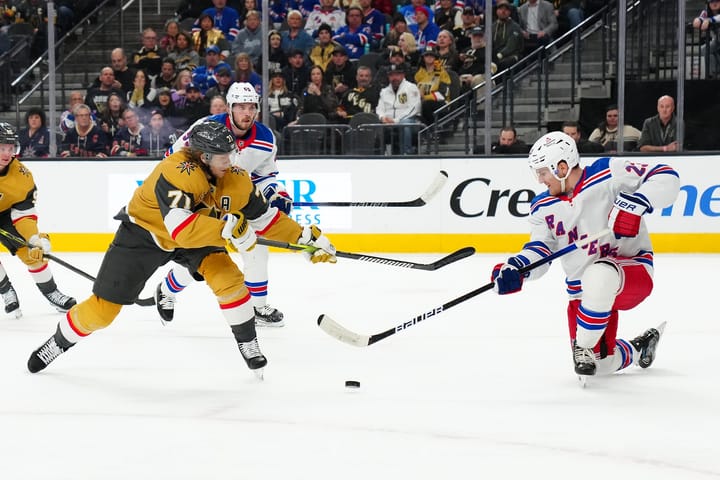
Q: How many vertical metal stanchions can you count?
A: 5